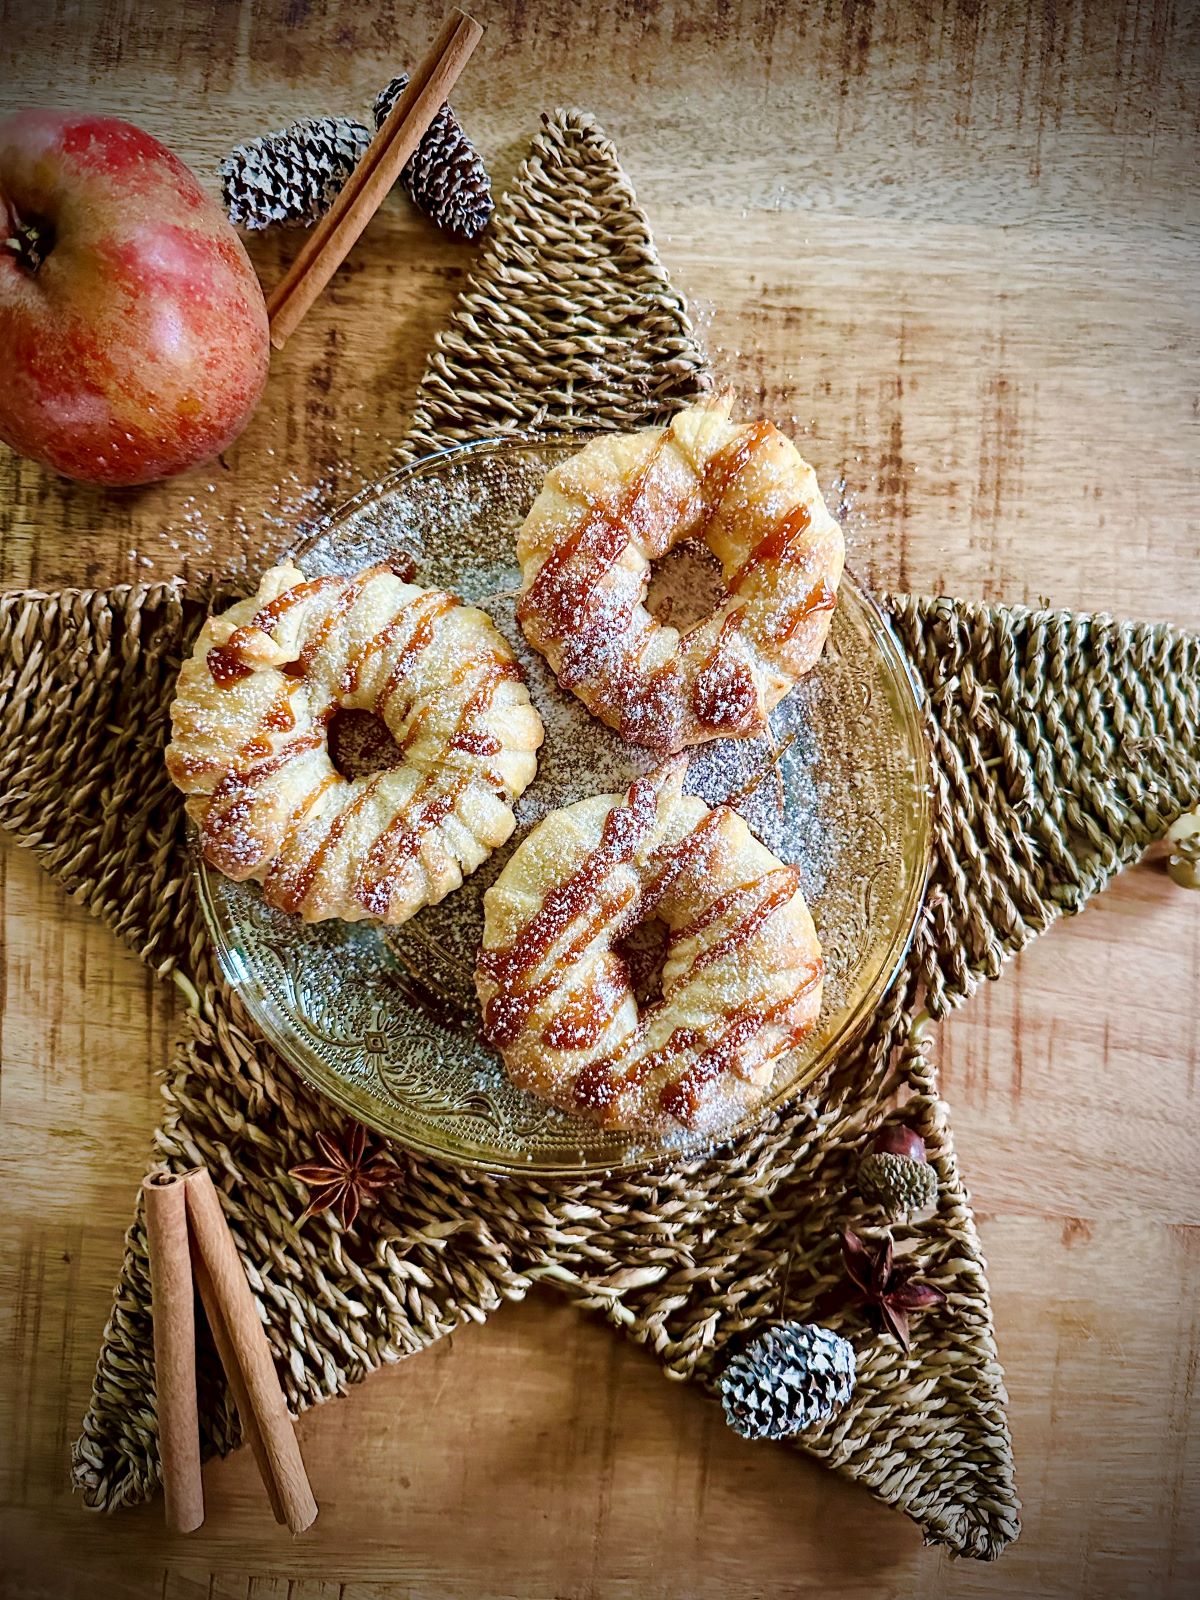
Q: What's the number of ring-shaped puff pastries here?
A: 3